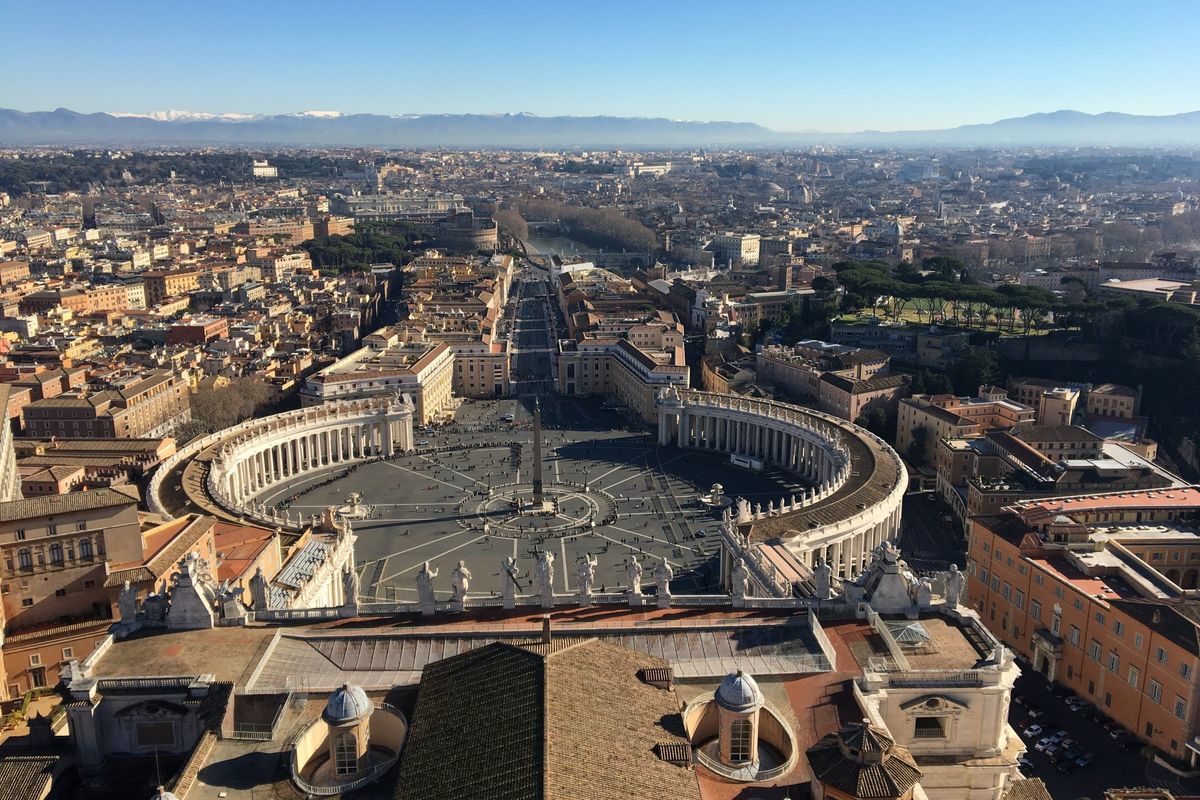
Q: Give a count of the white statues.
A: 13